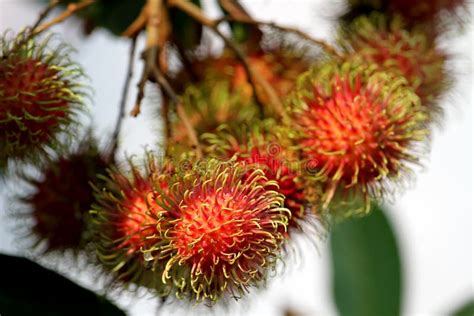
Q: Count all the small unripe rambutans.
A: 0